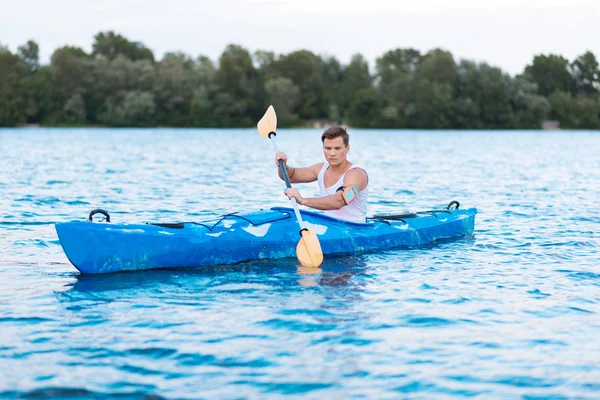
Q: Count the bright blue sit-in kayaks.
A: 1